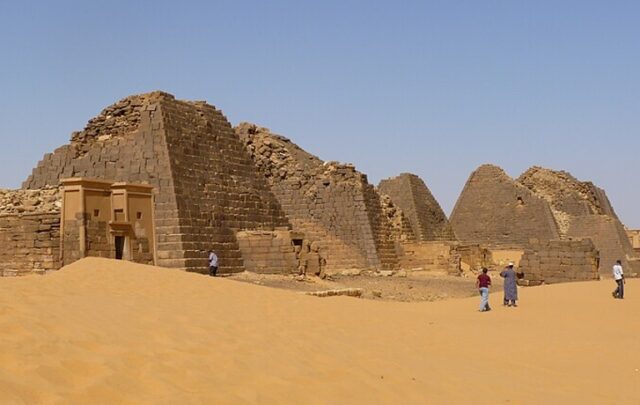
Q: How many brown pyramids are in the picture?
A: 5